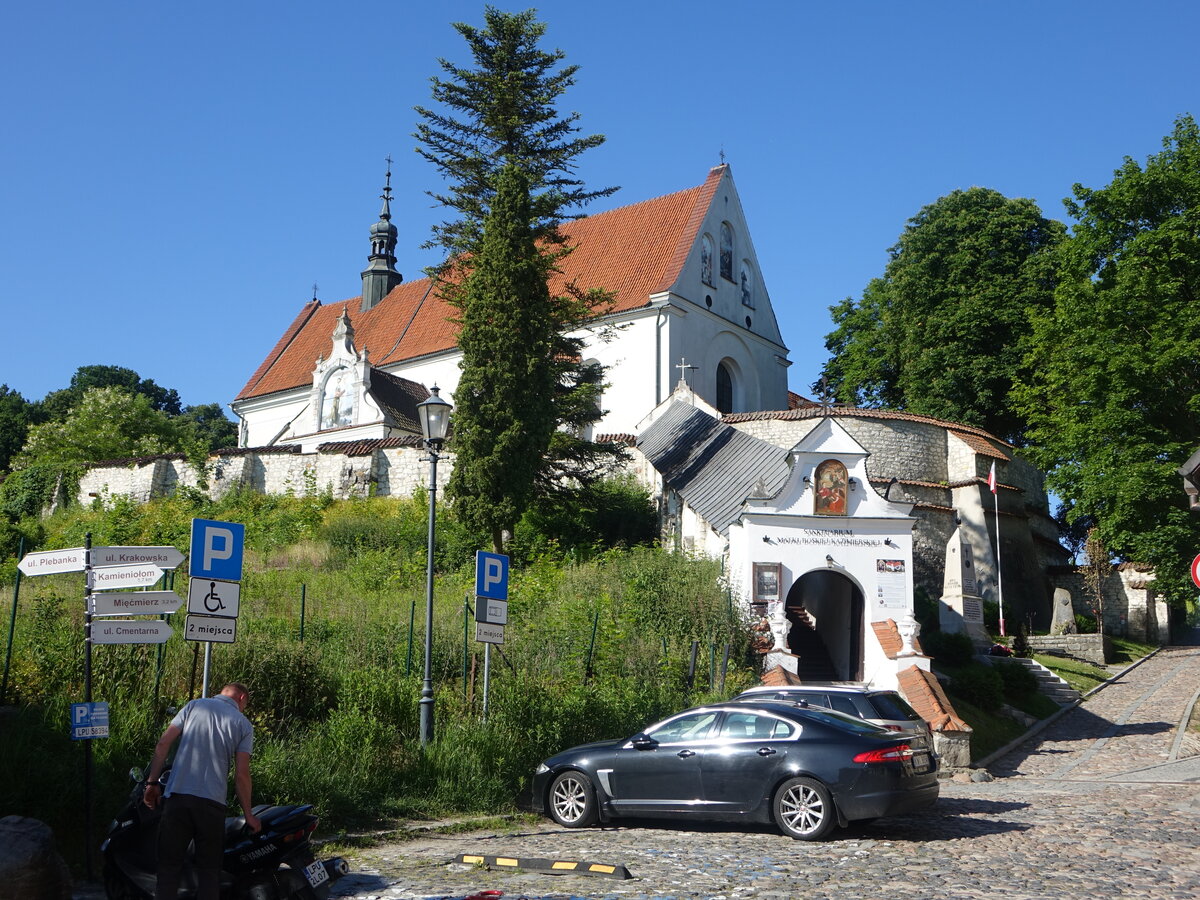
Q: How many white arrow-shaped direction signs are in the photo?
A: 5